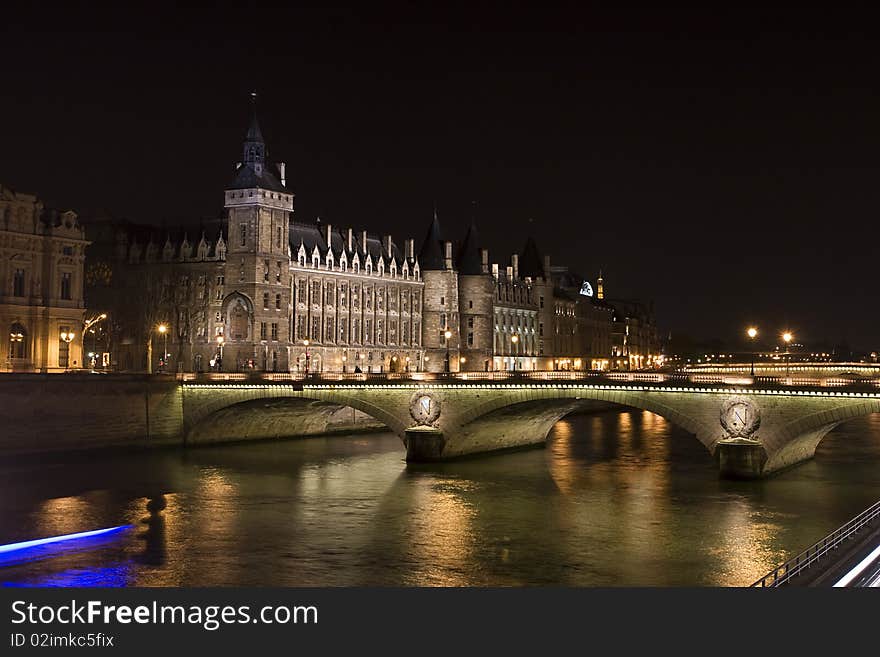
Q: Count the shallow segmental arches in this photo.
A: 3